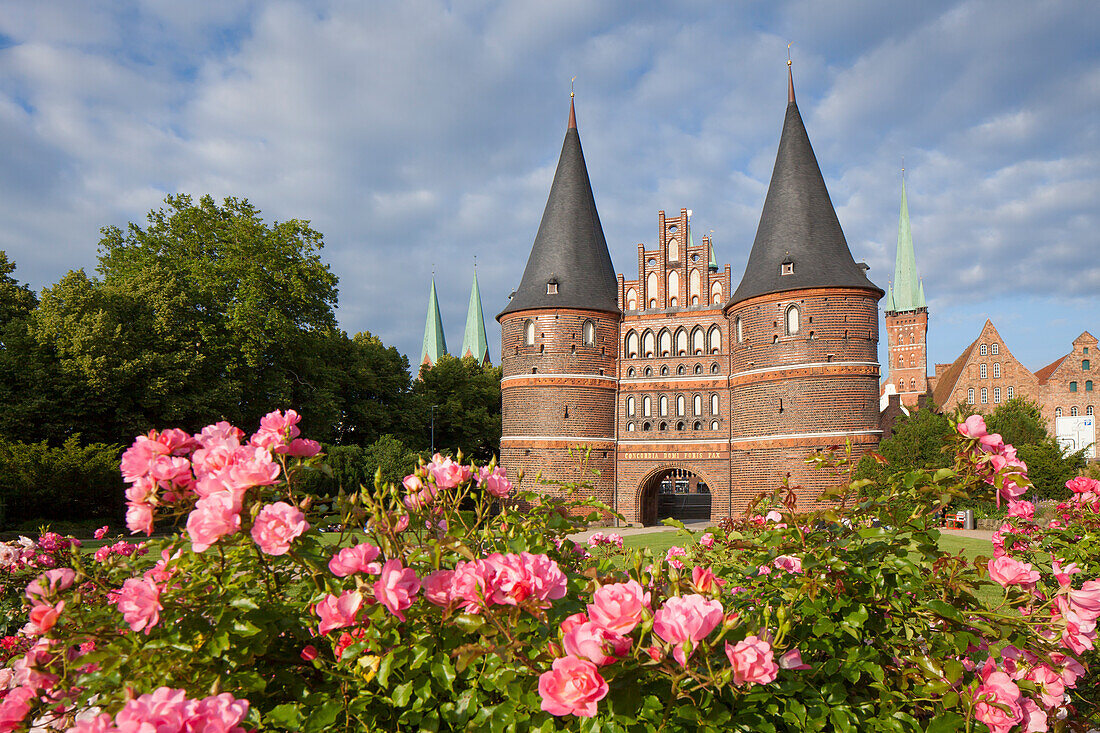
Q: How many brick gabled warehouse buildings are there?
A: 2